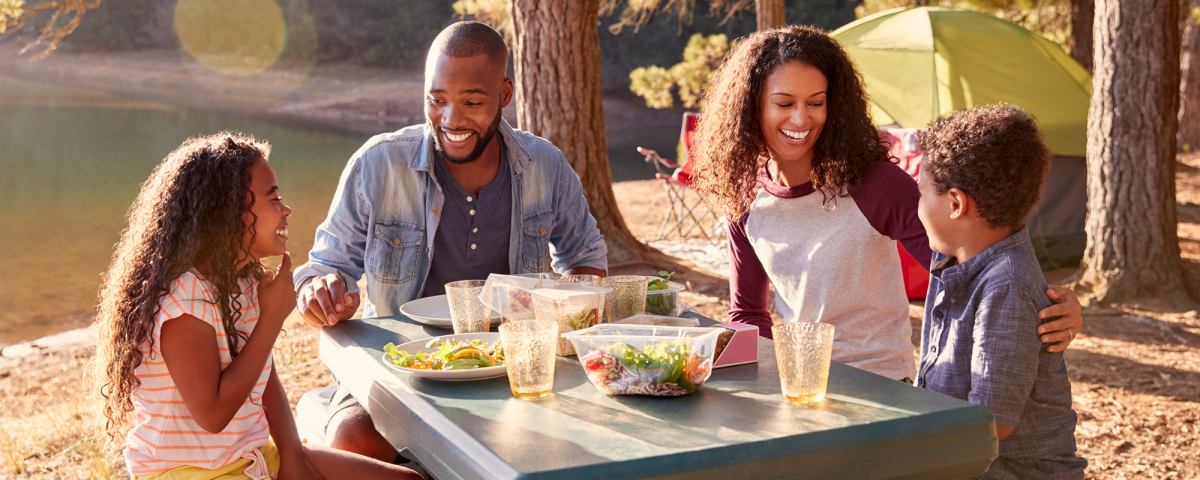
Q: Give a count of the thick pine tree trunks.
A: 2